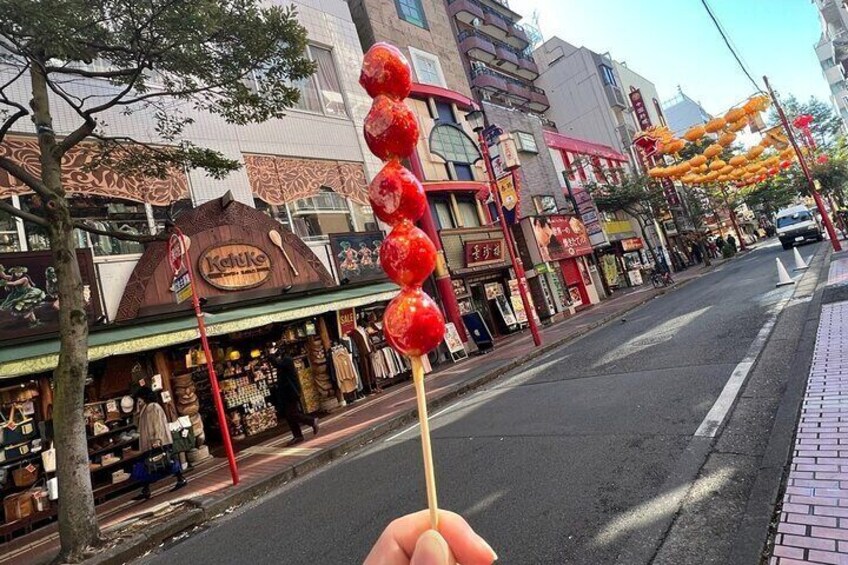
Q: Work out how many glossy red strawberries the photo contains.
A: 5